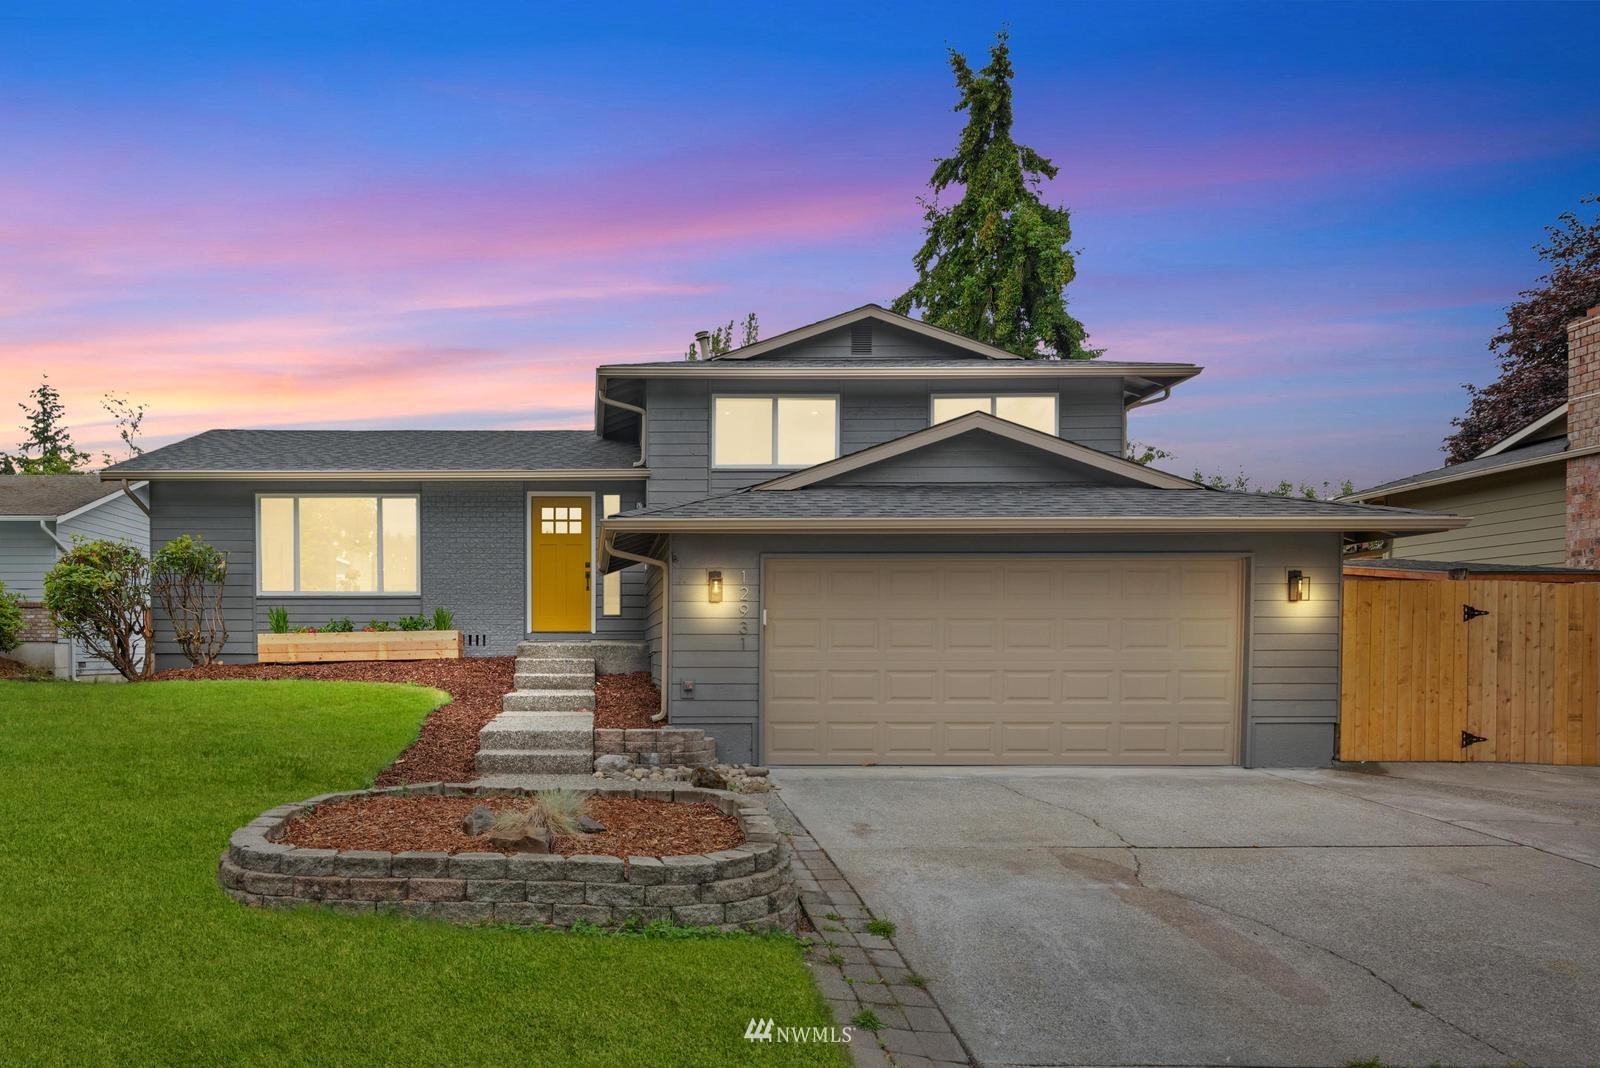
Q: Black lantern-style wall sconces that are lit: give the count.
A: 2